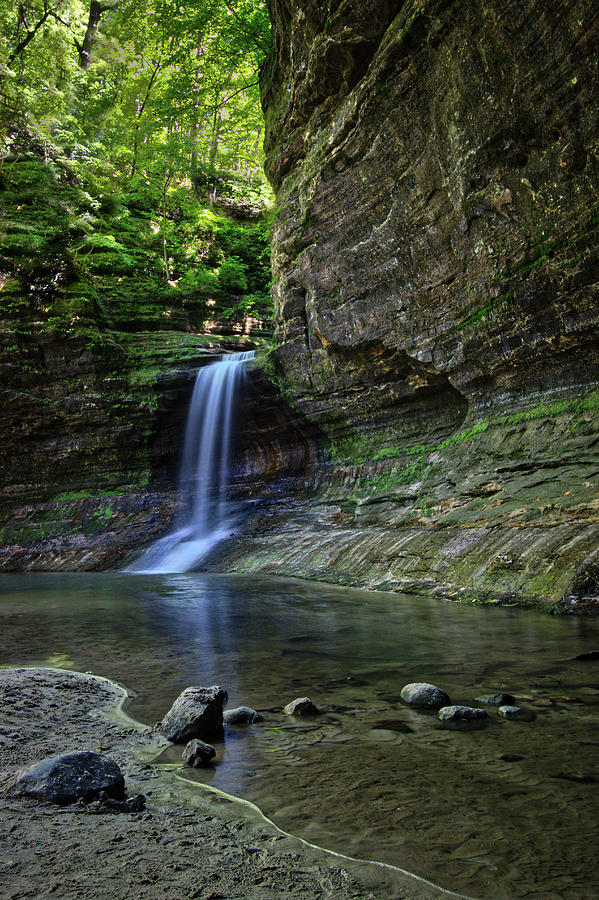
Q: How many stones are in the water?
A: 8